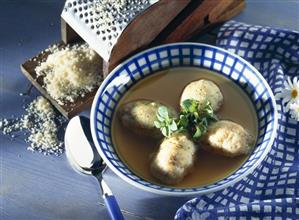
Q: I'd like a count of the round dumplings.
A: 4